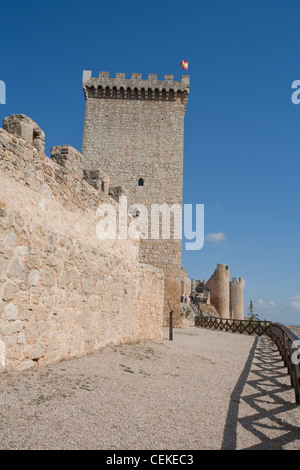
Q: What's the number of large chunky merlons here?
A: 4